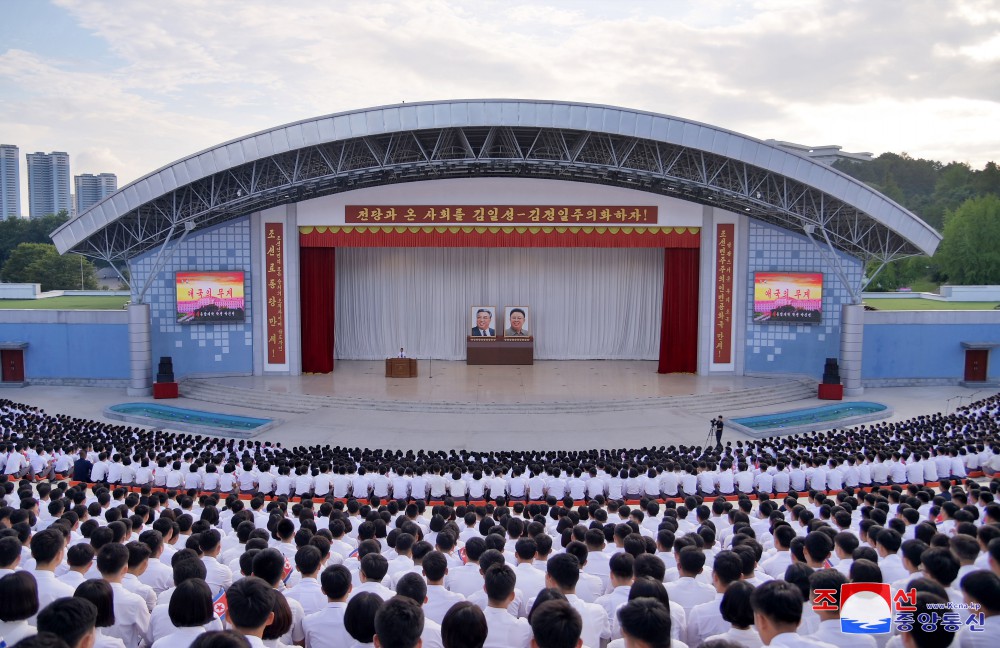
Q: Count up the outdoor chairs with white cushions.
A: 0